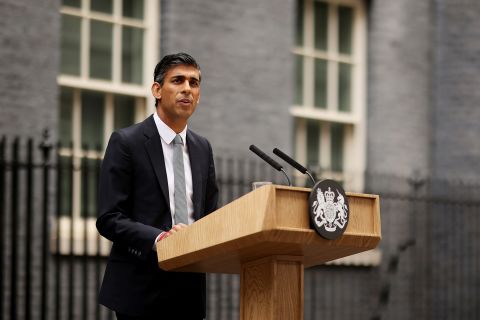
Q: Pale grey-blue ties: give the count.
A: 1